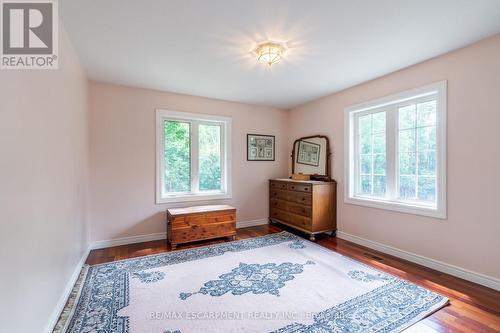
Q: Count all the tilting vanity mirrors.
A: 1